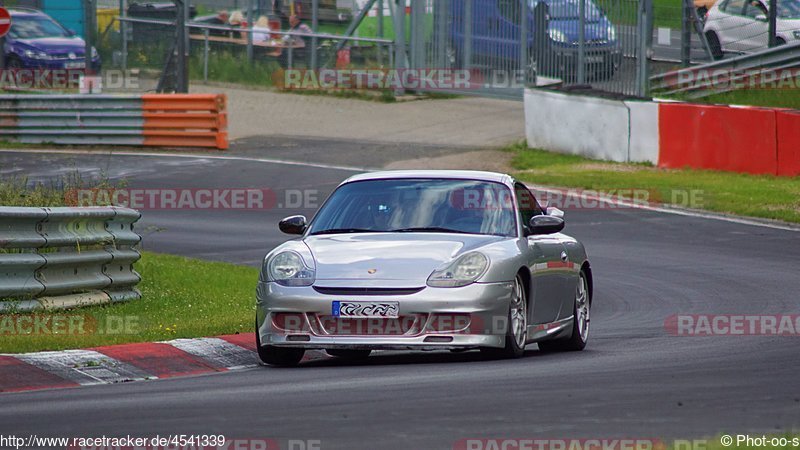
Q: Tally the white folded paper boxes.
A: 0